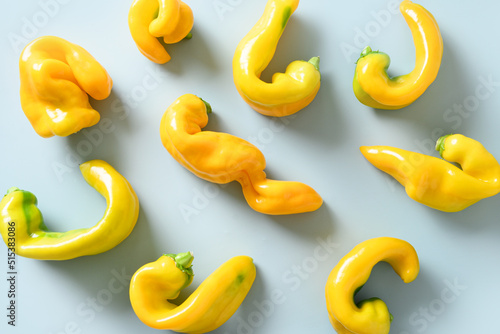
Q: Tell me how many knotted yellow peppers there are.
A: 9